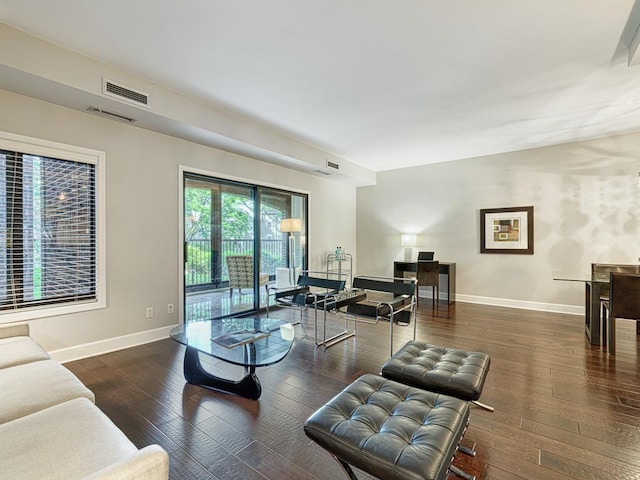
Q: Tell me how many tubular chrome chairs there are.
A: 2